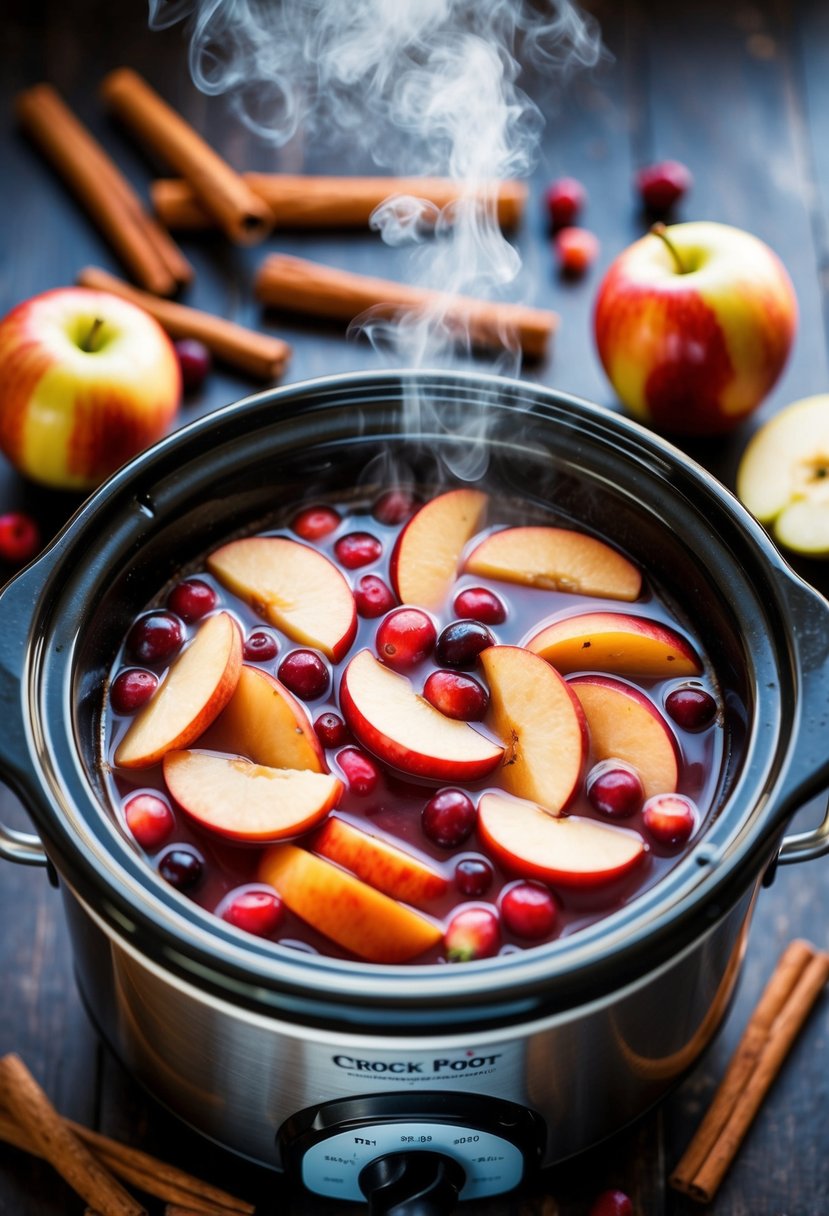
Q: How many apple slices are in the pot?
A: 13